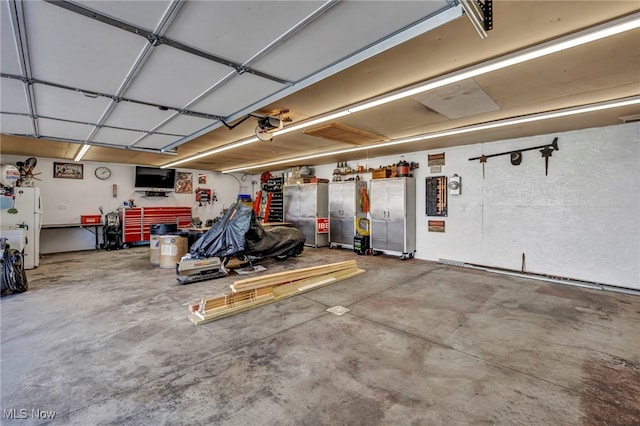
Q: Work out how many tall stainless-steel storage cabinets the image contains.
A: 3